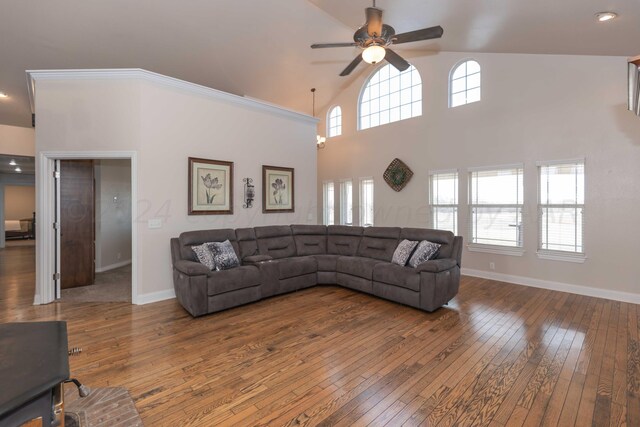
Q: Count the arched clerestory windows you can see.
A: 3